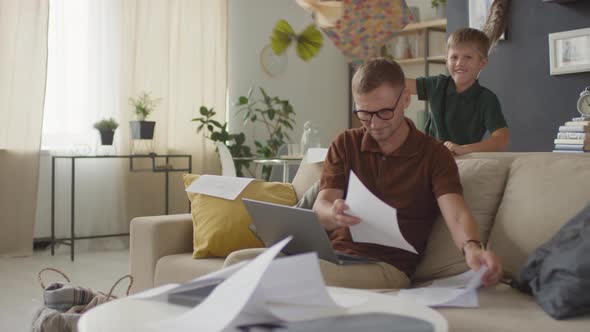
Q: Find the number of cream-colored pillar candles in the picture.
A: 0